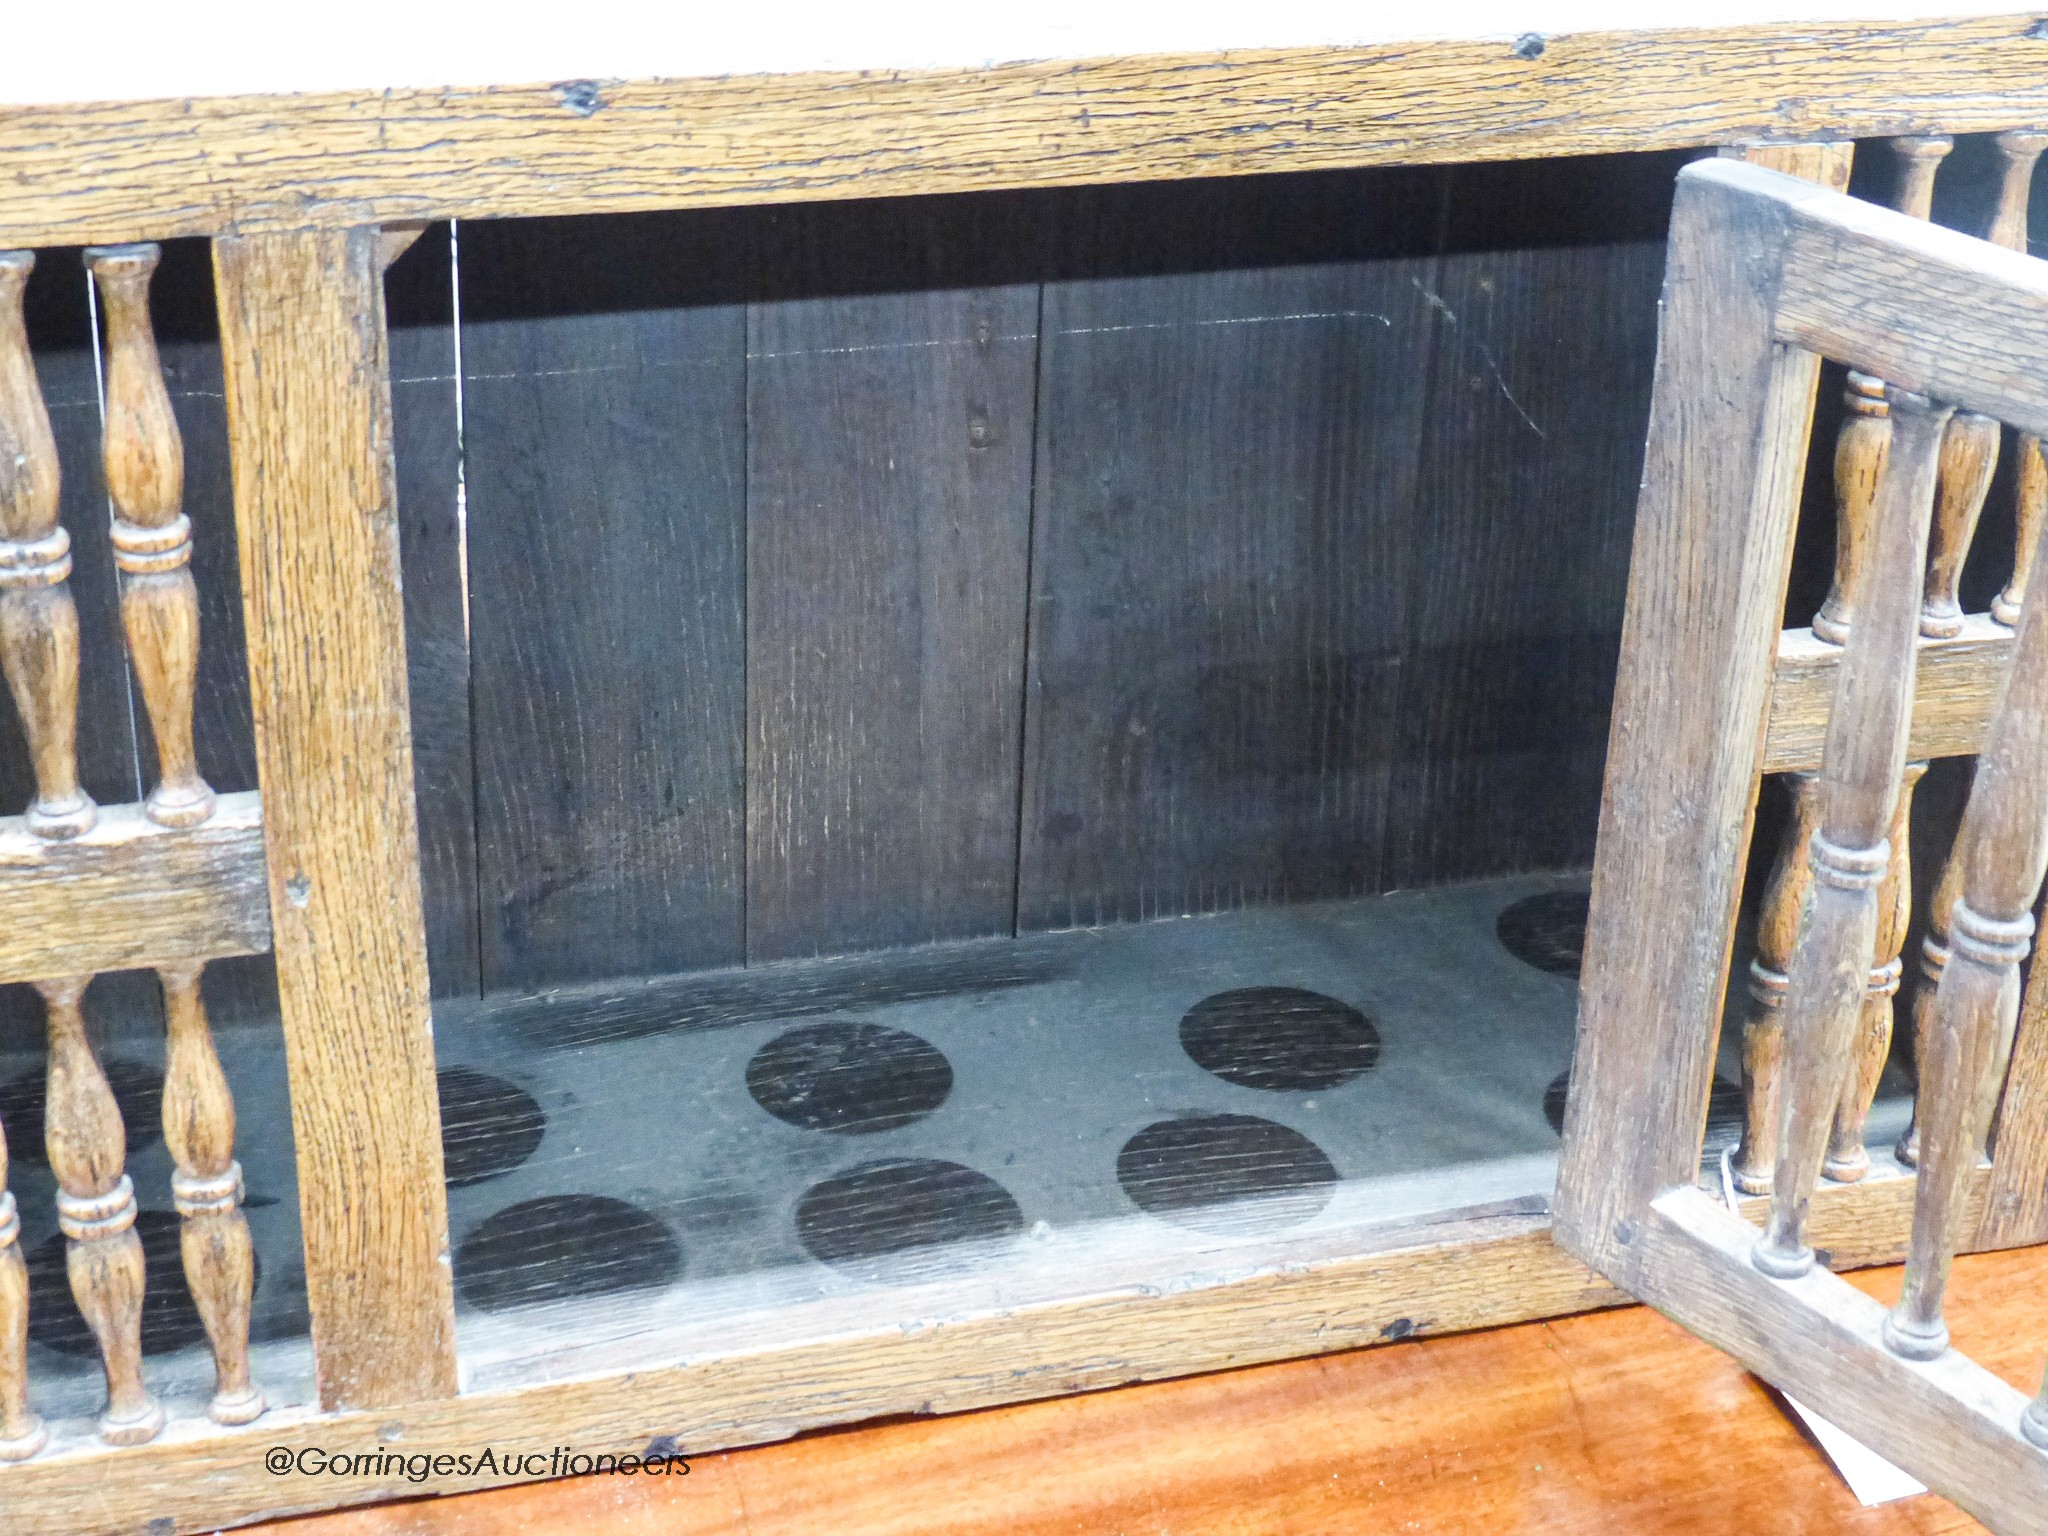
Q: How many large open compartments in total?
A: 1